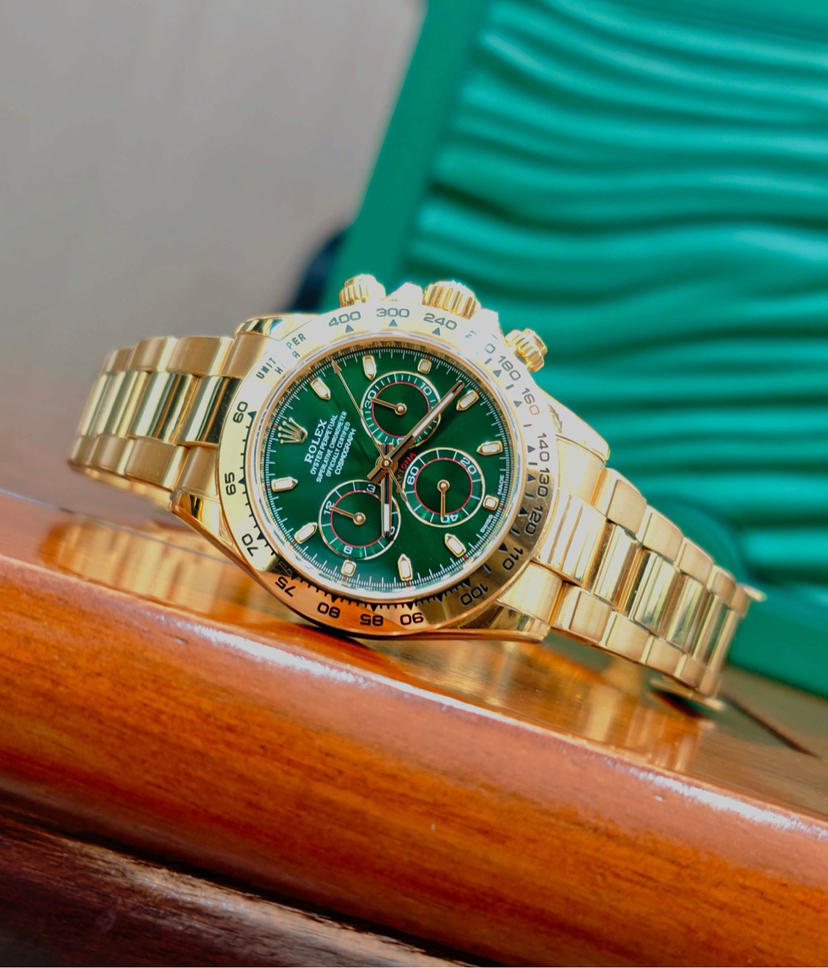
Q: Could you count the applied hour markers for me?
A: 11